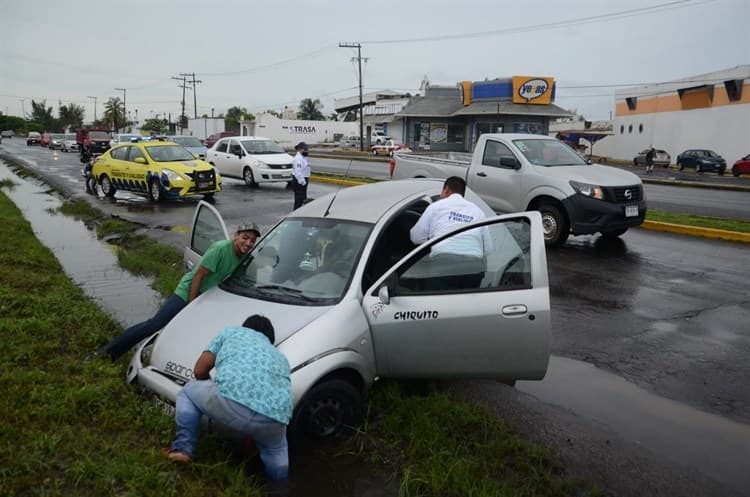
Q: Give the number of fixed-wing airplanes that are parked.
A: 0